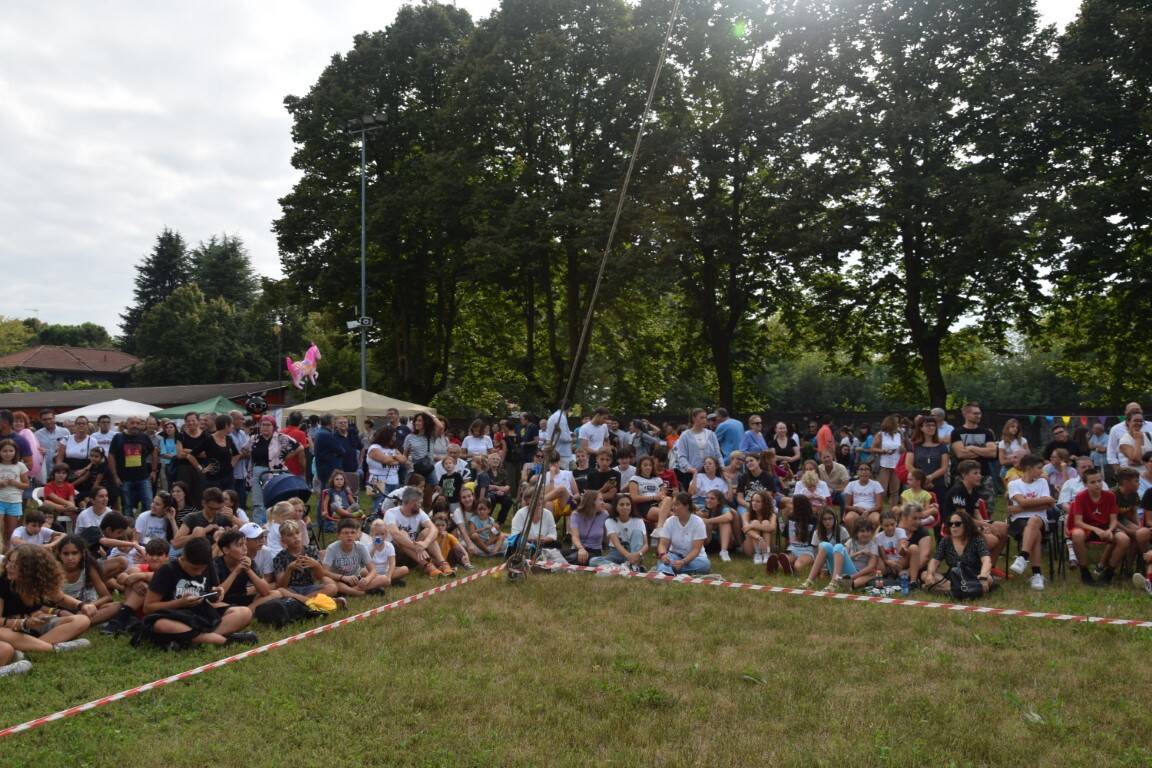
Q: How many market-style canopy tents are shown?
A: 3